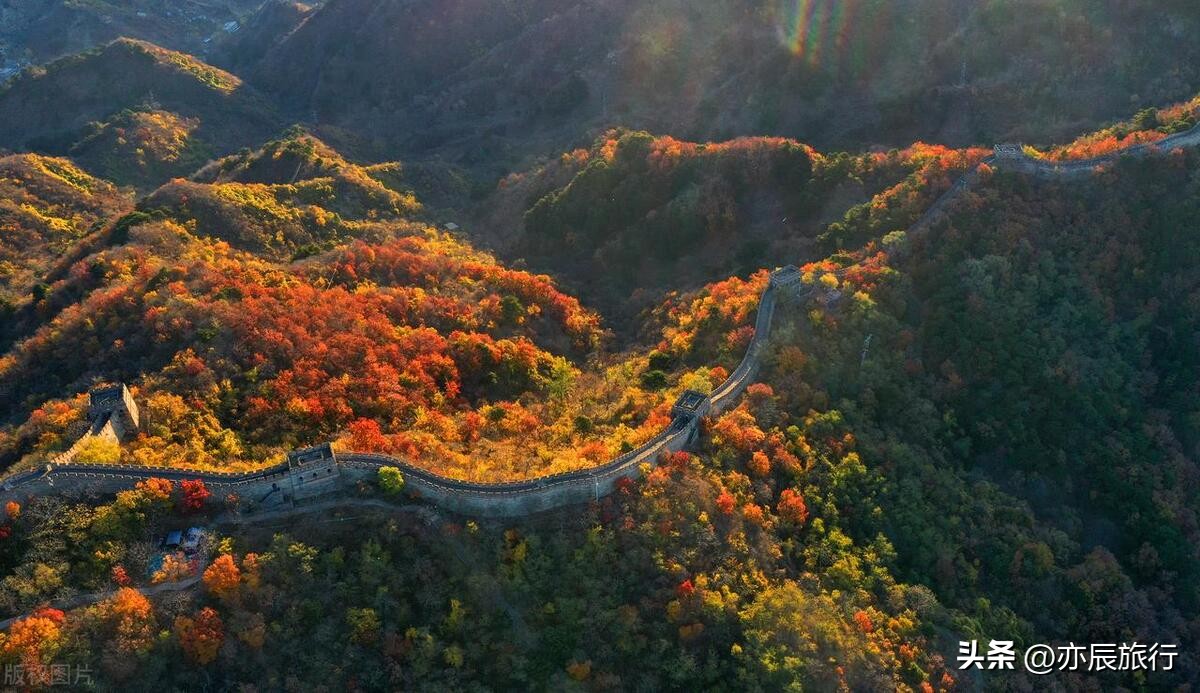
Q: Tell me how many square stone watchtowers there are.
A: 5